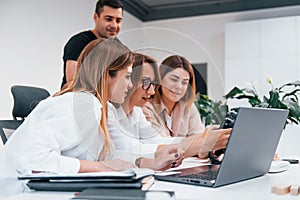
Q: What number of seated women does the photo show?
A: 3